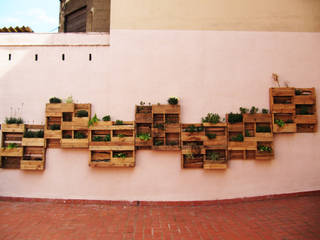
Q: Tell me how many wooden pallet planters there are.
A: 7